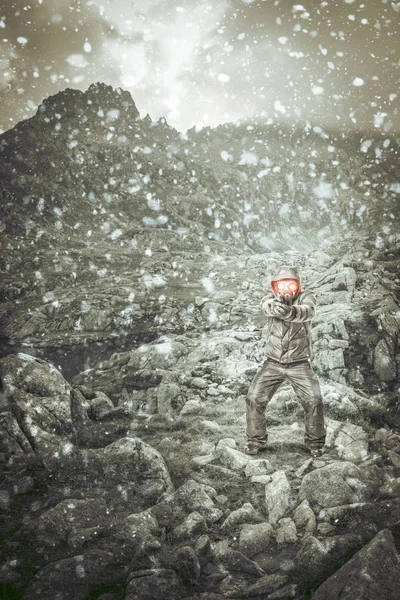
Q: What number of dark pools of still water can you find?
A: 1